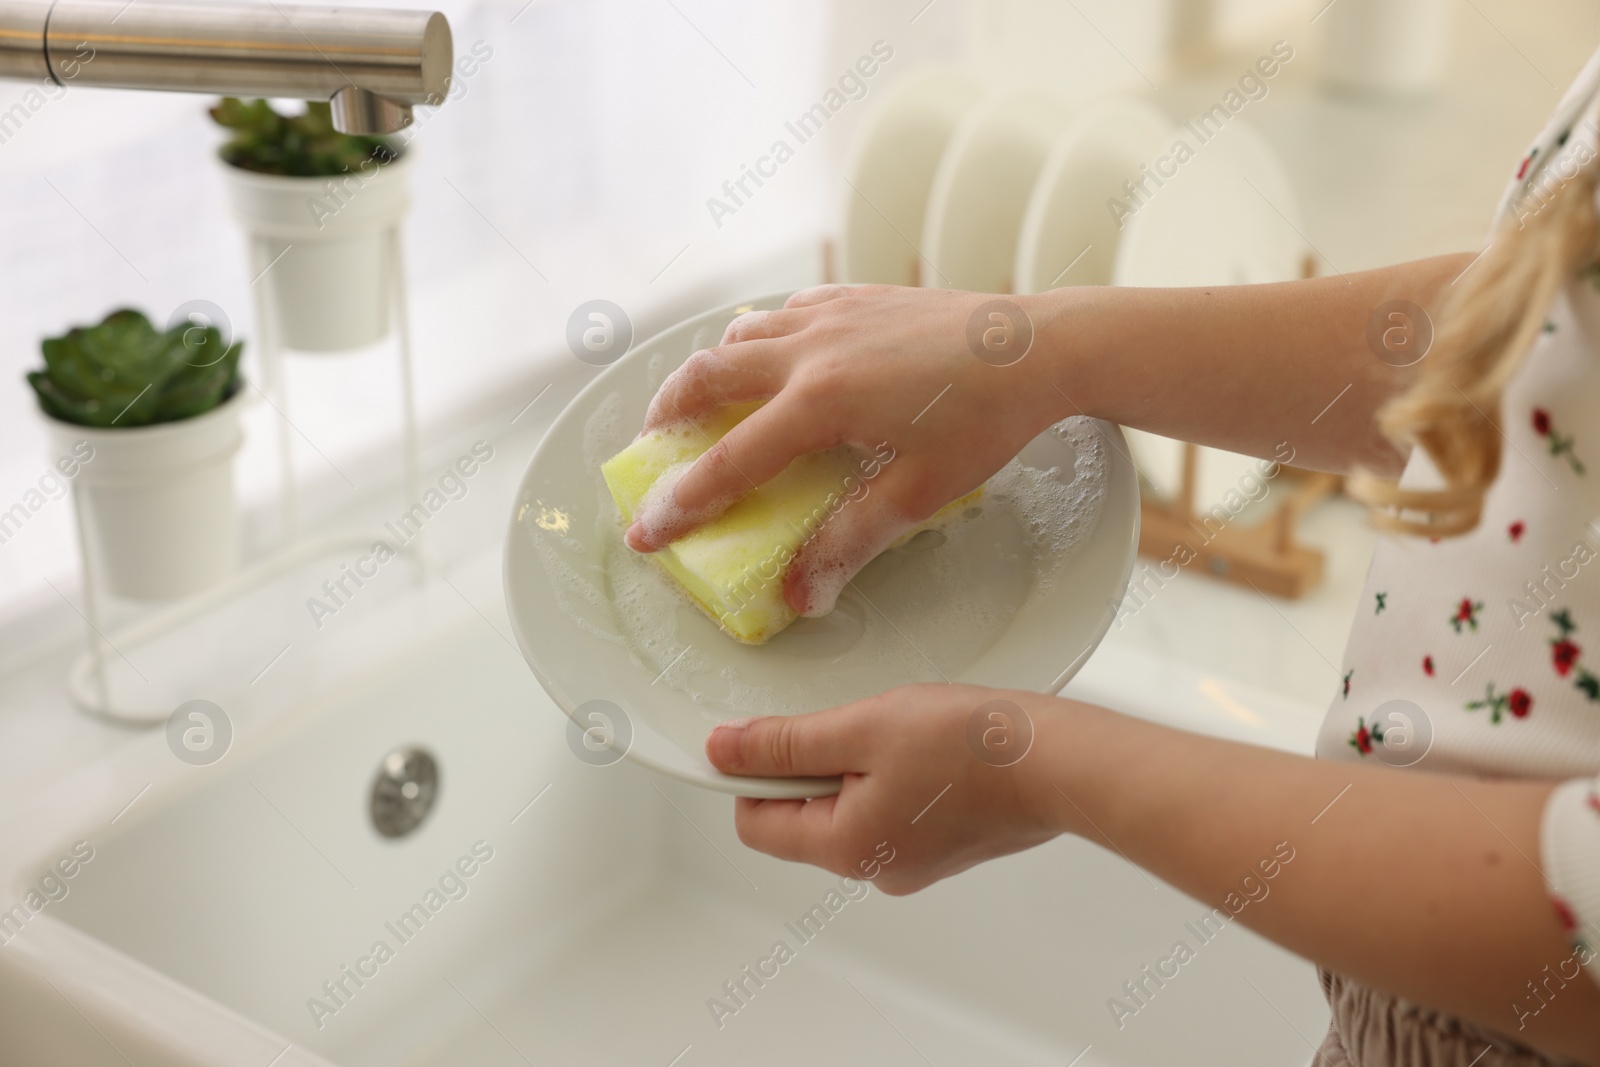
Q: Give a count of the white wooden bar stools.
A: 0